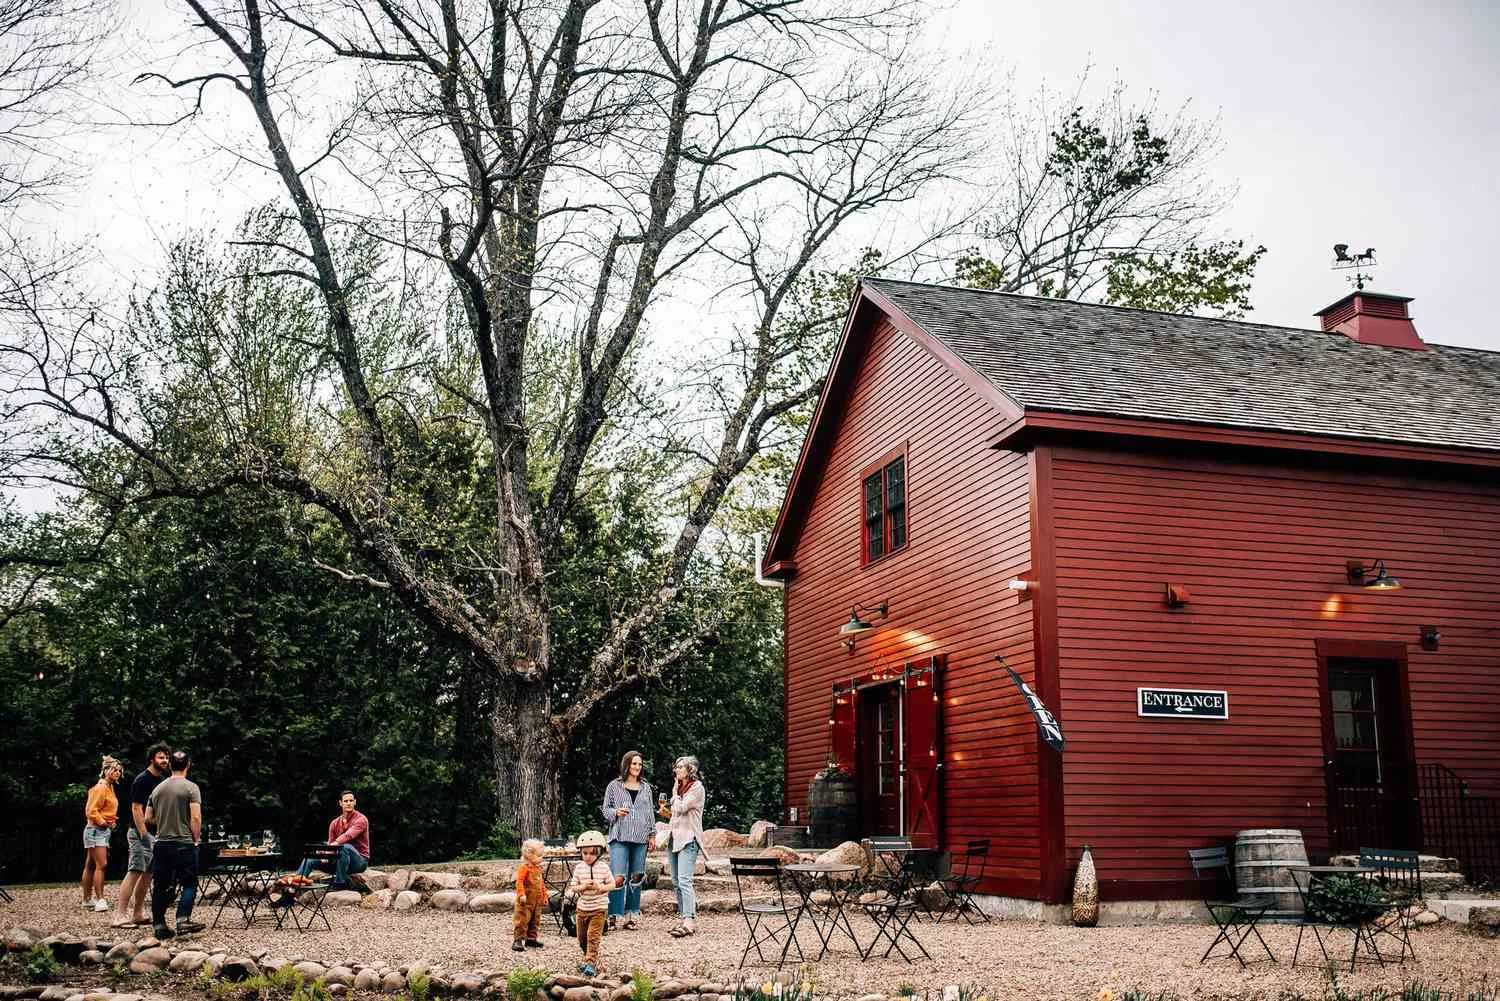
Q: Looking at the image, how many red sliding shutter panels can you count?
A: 2